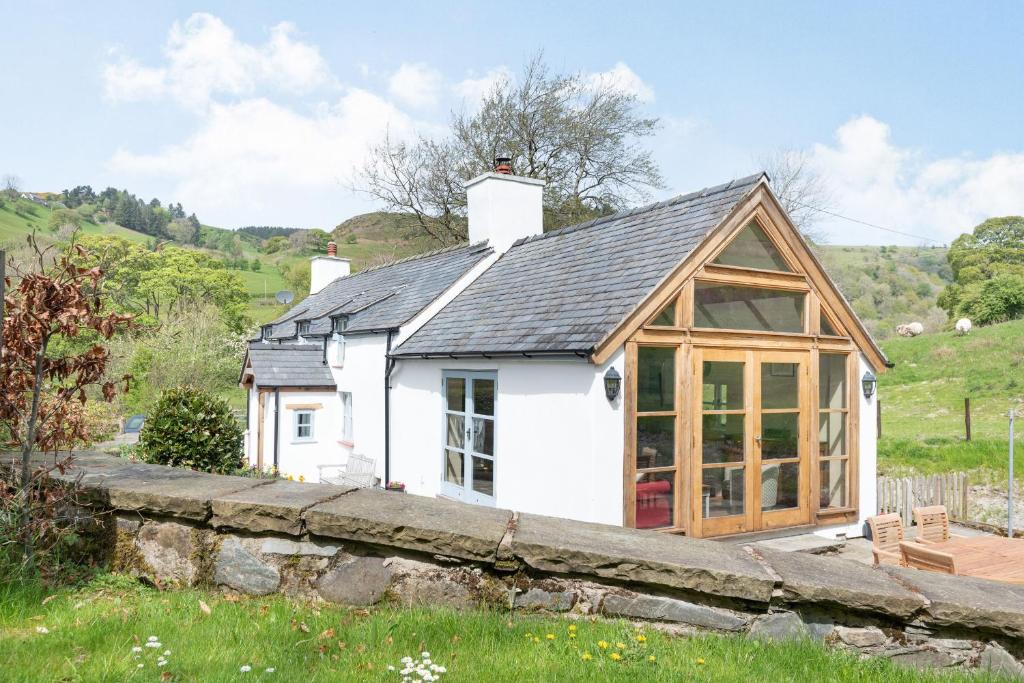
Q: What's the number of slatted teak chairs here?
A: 3